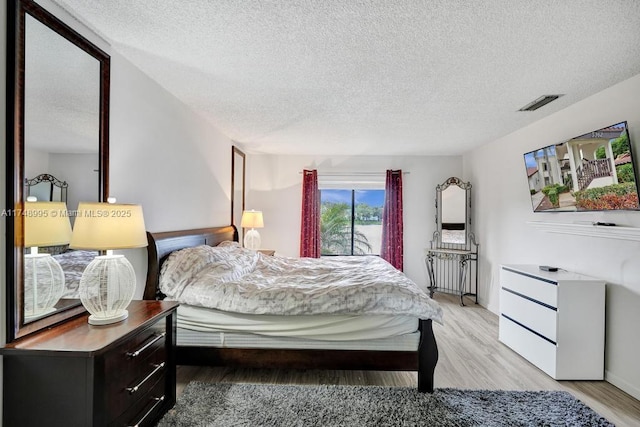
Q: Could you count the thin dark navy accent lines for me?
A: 3